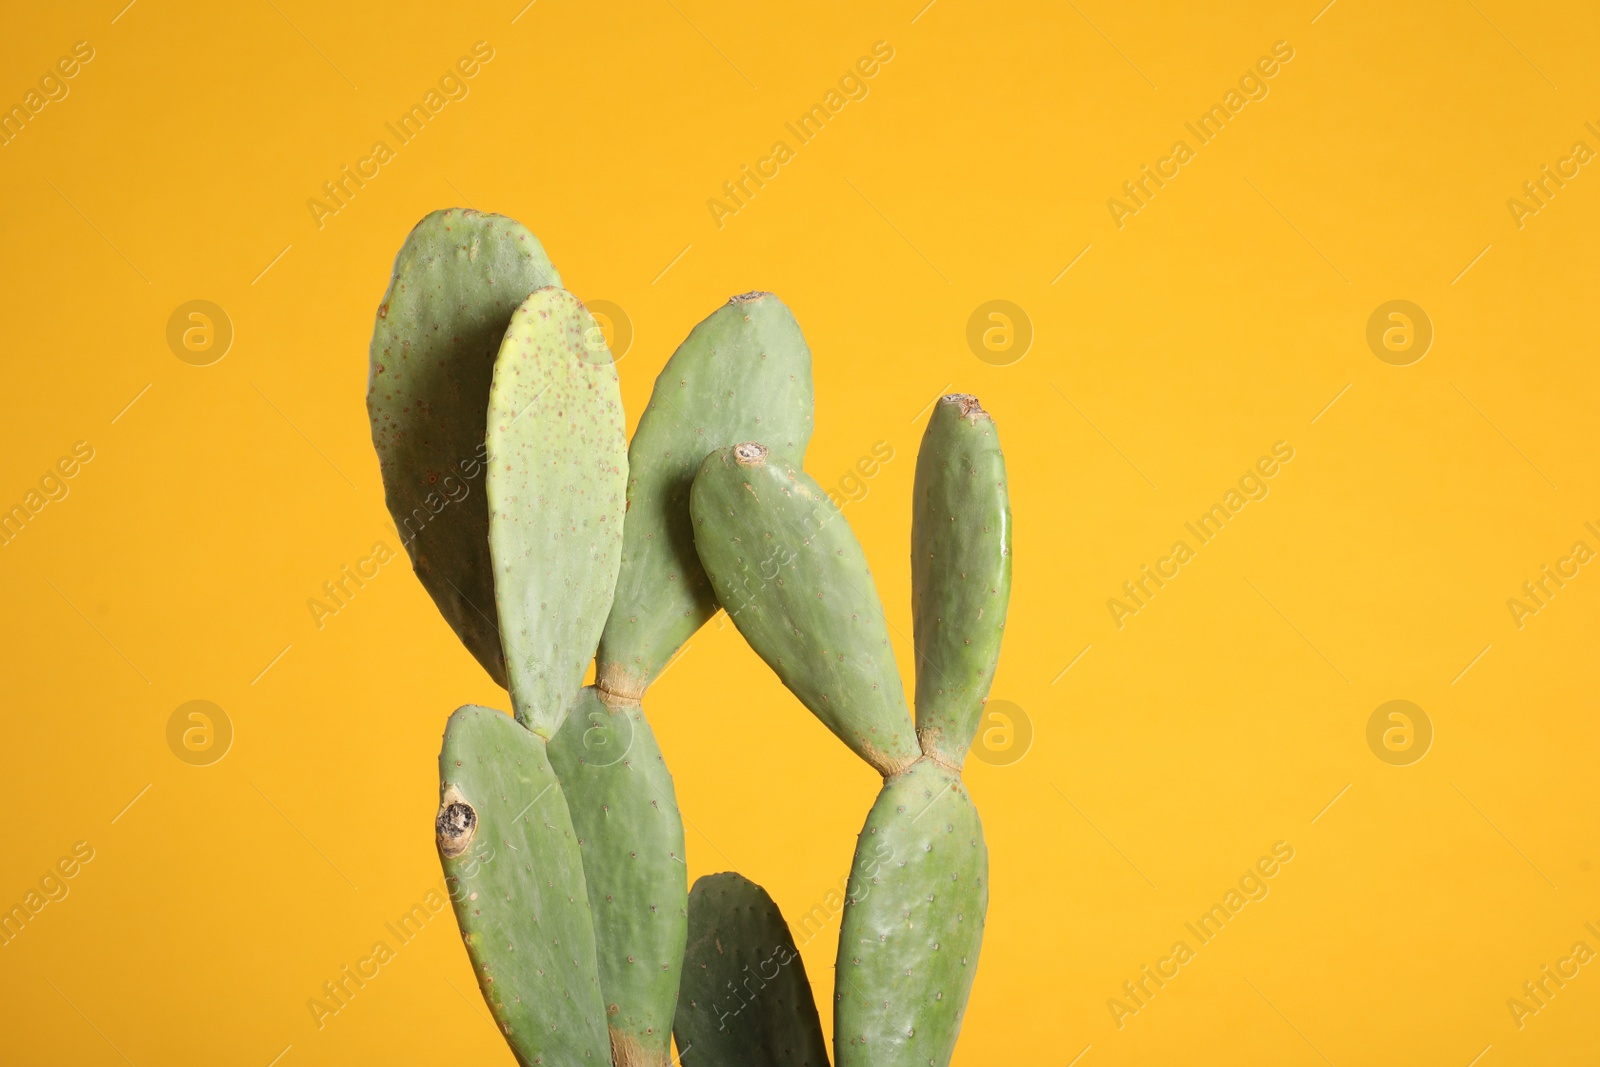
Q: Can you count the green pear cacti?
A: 9